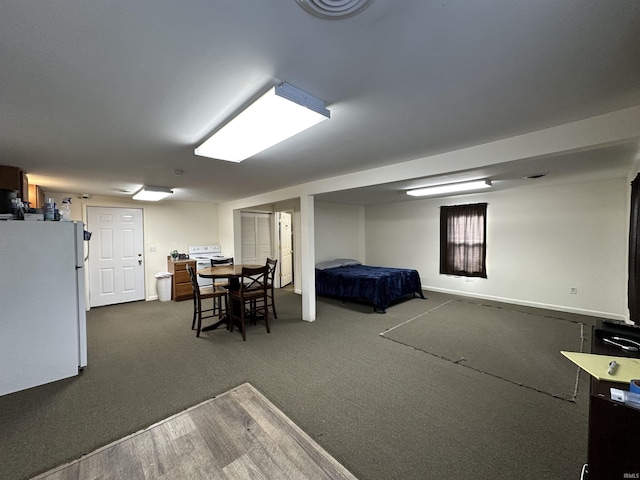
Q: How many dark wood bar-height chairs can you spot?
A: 4